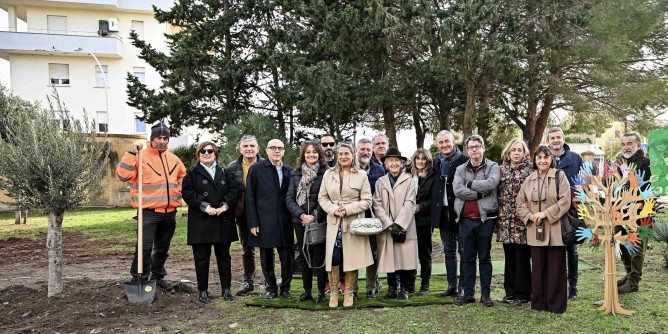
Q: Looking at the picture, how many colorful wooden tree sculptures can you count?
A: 1